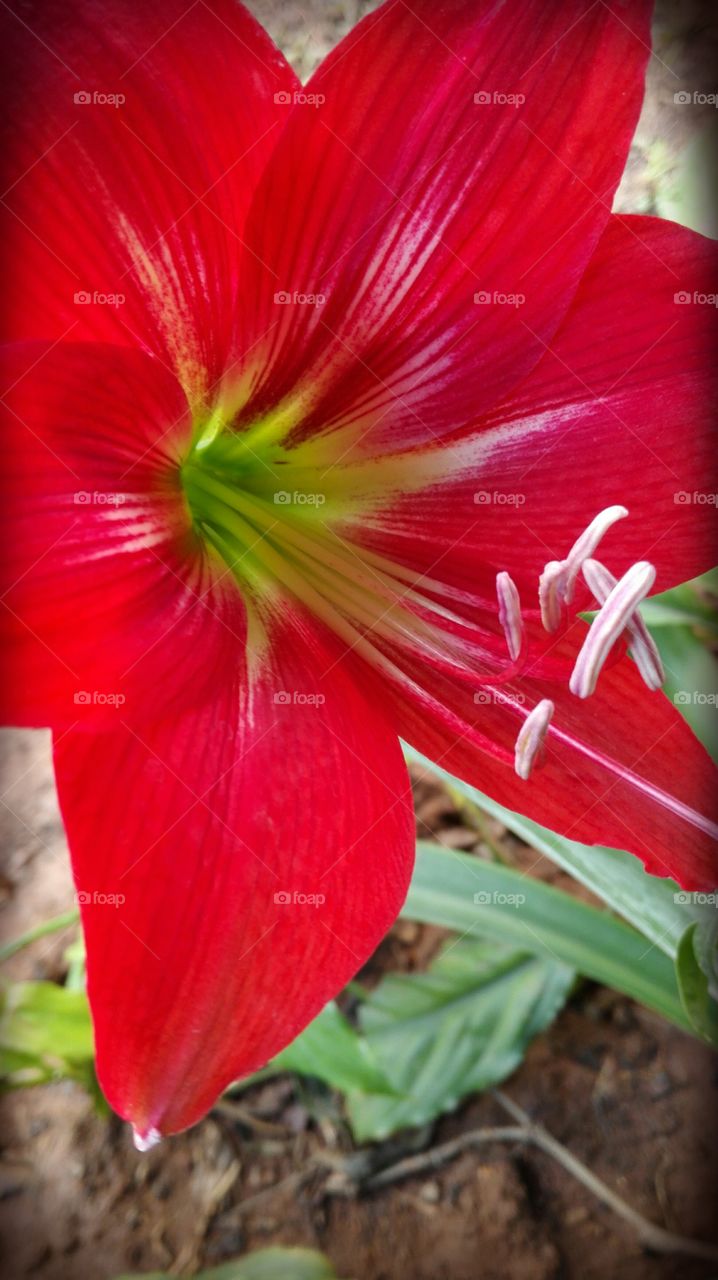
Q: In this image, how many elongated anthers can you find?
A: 6